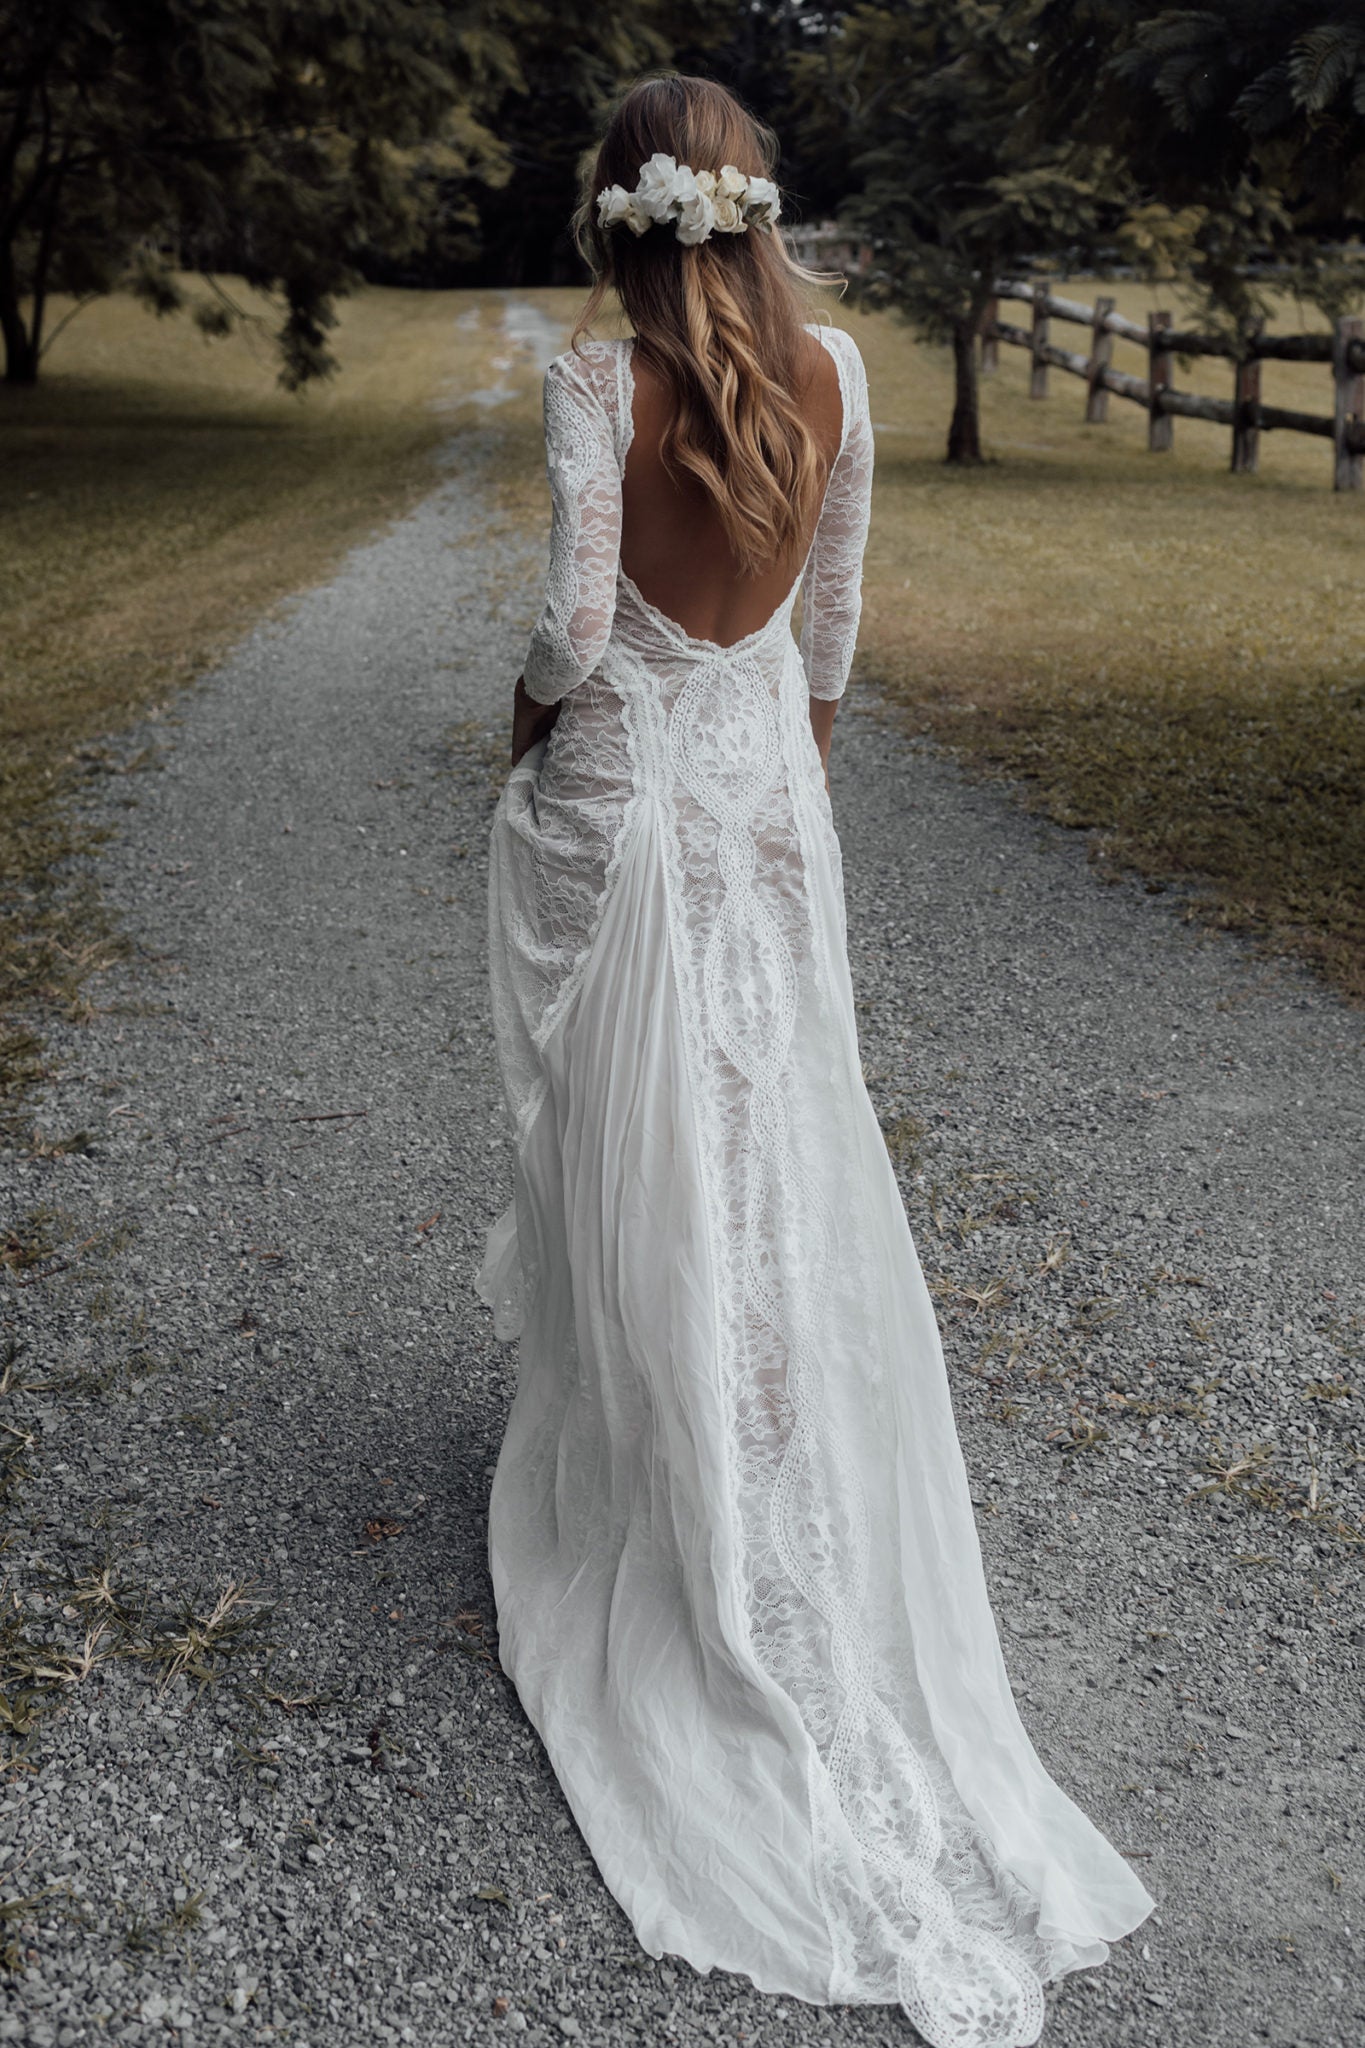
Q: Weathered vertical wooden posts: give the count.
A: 6